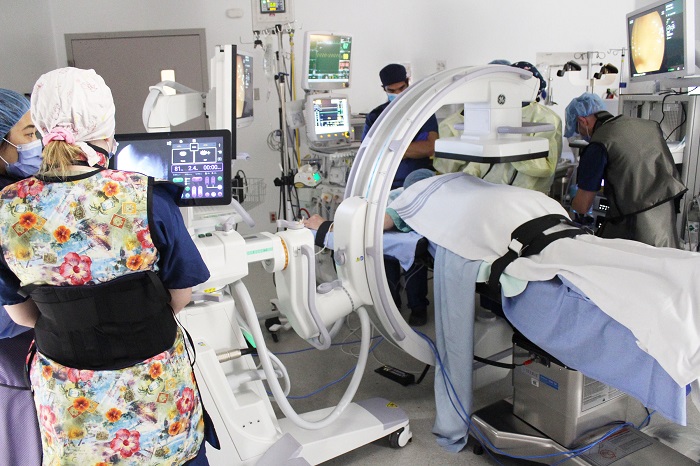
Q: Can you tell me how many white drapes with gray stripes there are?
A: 1